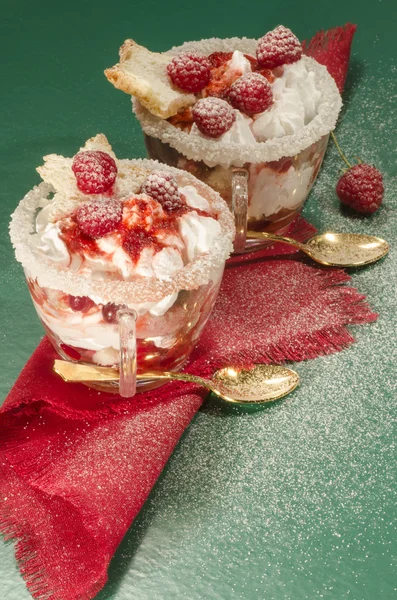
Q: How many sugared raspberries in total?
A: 8